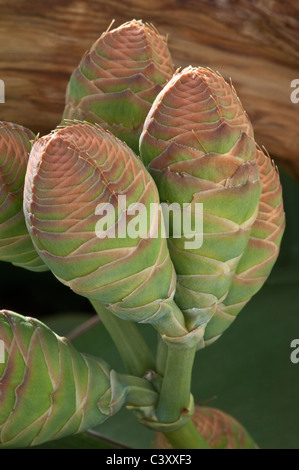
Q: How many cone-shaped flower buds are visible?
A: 7